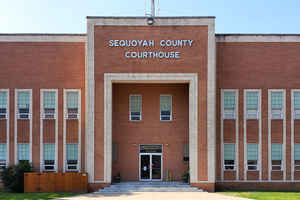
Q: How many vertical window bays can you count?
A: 8